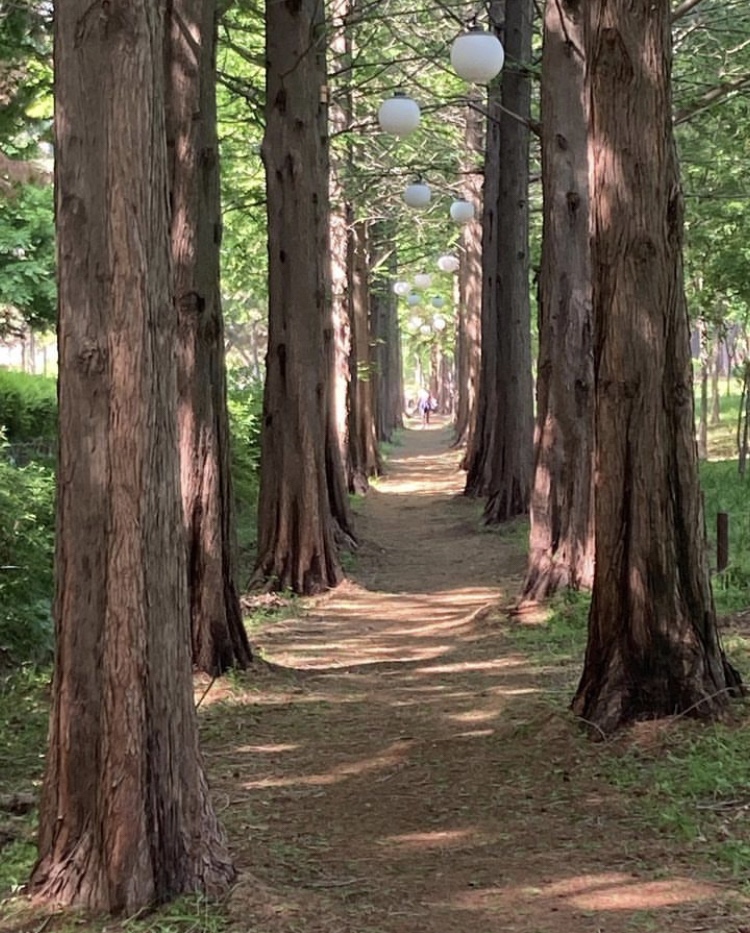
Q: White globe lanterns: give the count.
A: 12